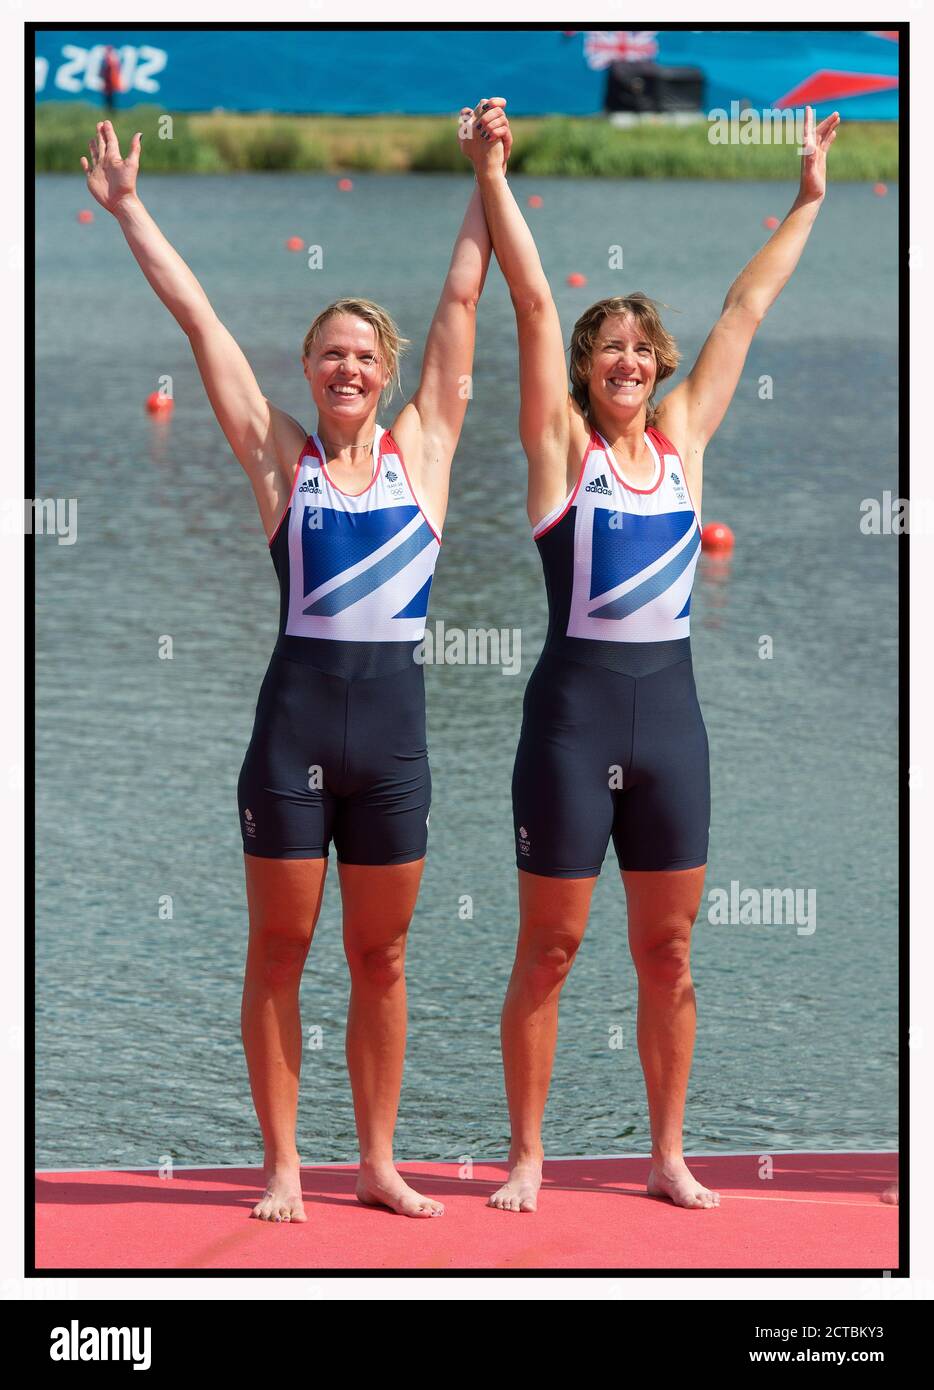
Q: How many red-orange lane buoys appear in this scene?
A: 9